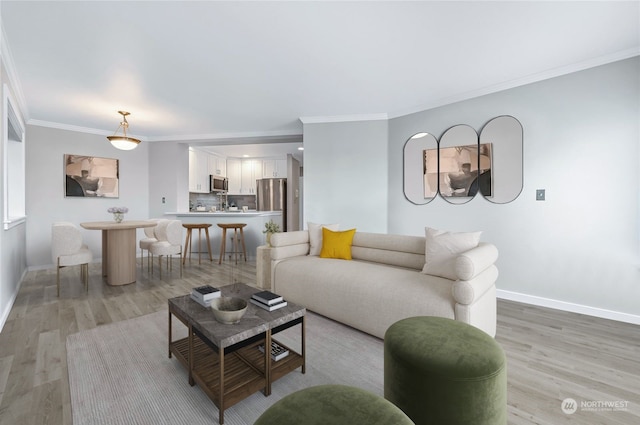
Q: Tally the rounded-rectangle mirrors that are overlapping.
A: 3